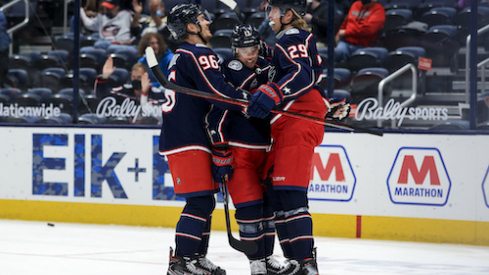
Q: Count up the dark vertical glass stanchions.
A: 3